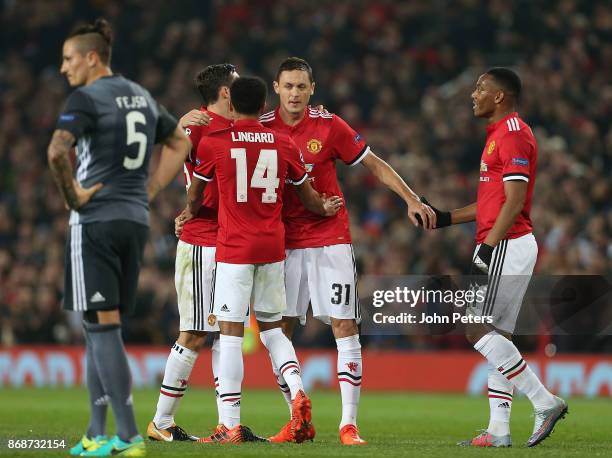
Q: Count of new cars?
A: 0